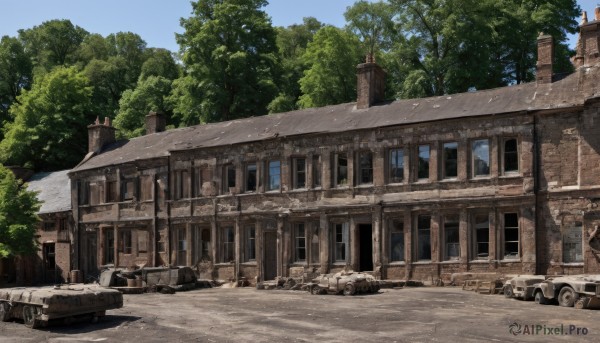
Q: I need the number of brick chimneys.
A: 5